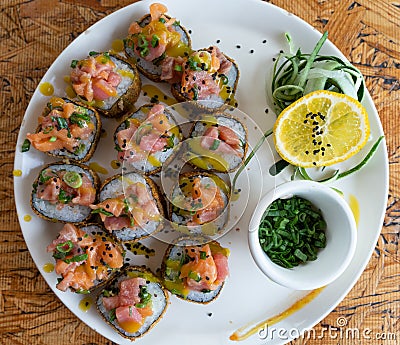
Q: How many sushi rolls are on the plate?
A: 12